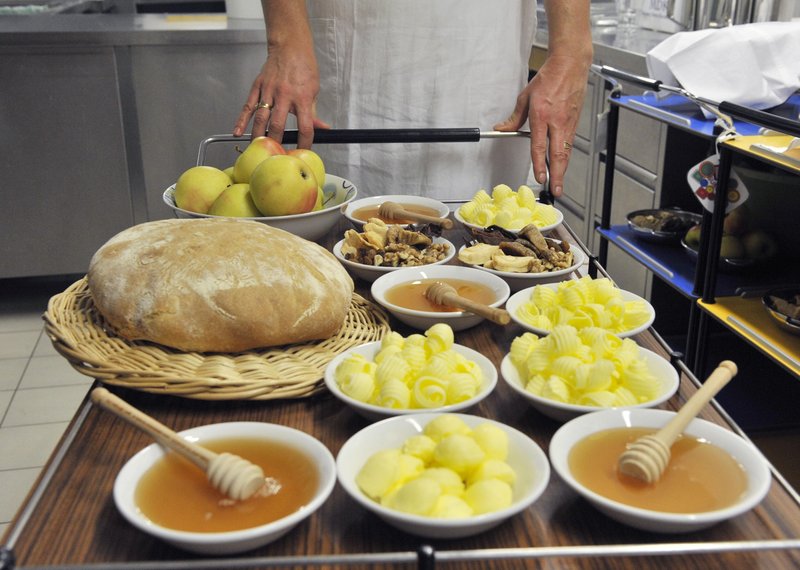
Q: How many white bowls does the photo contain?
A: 12